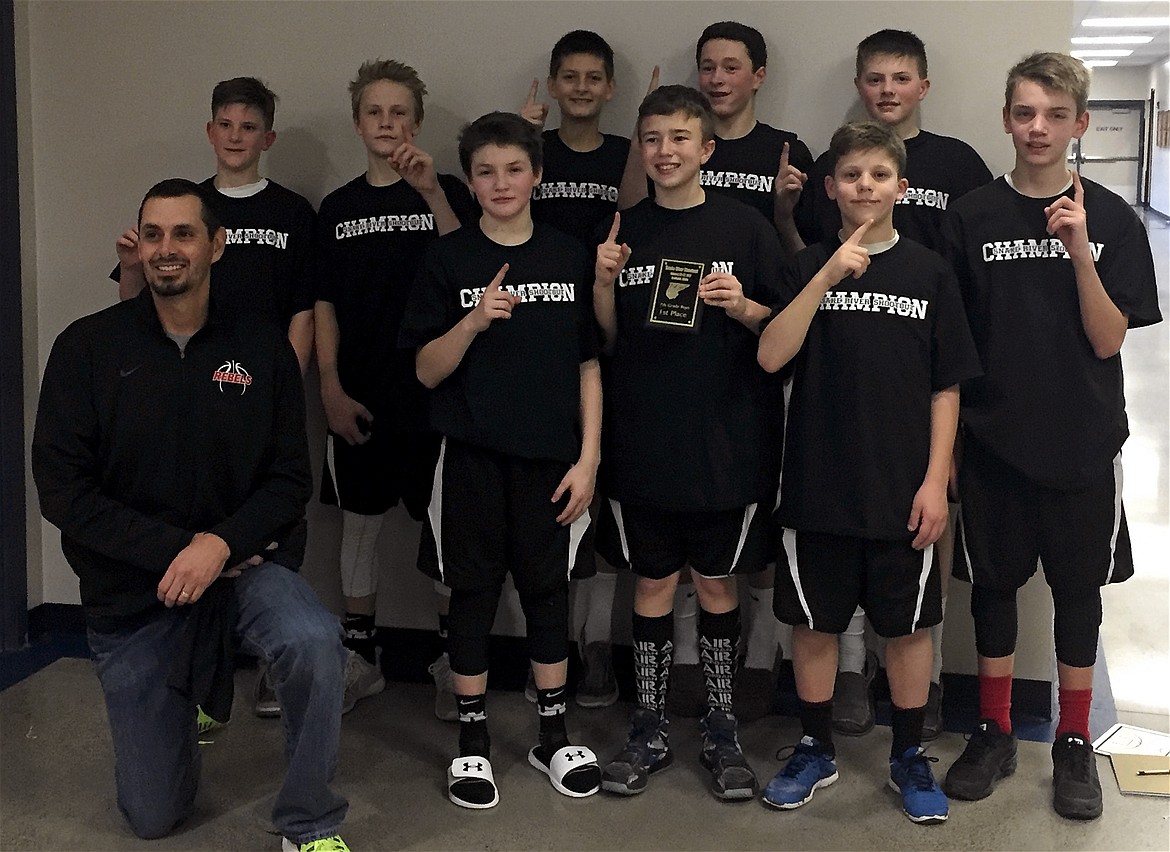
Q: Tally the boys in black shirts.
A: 9